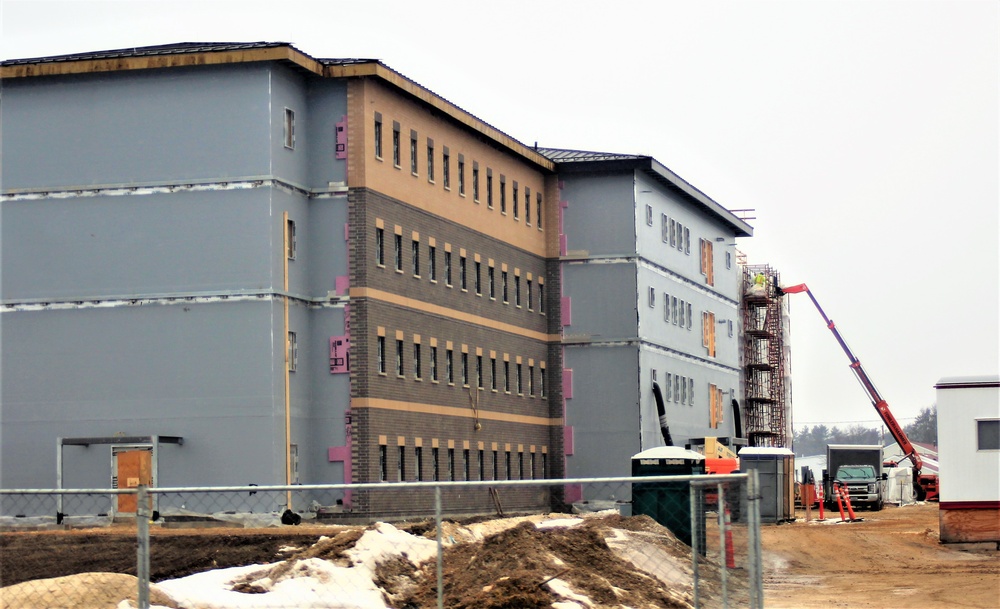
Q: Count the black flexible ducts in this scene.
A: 2